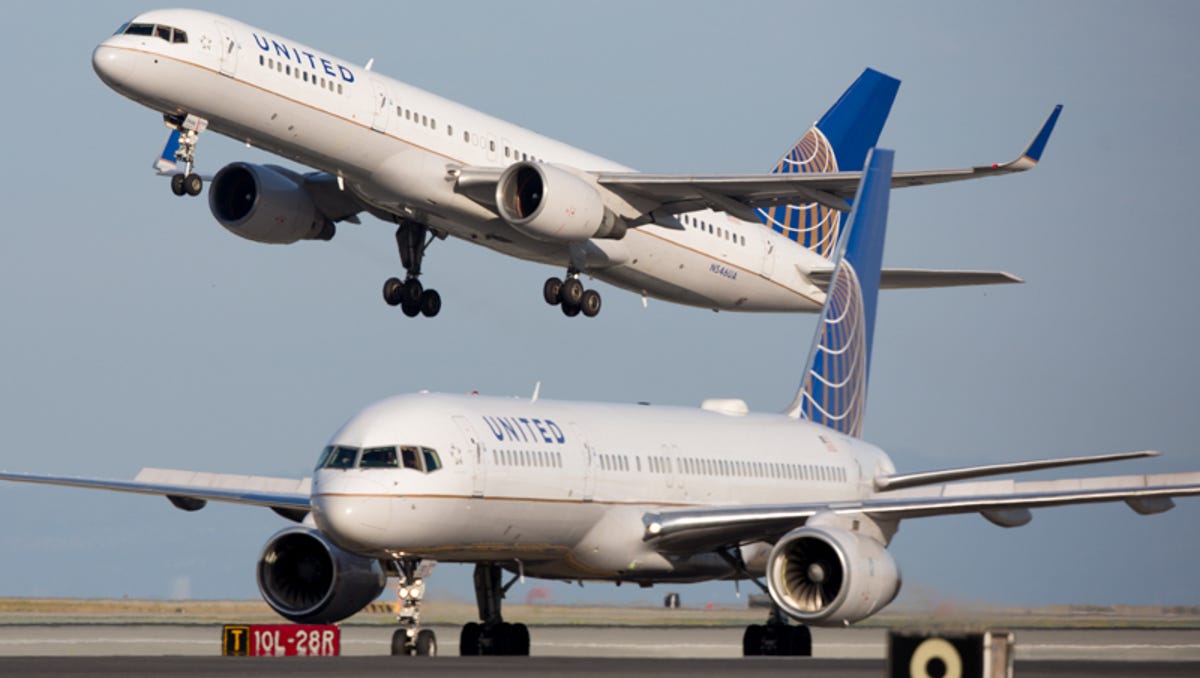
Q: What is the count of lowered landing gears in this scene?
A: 6